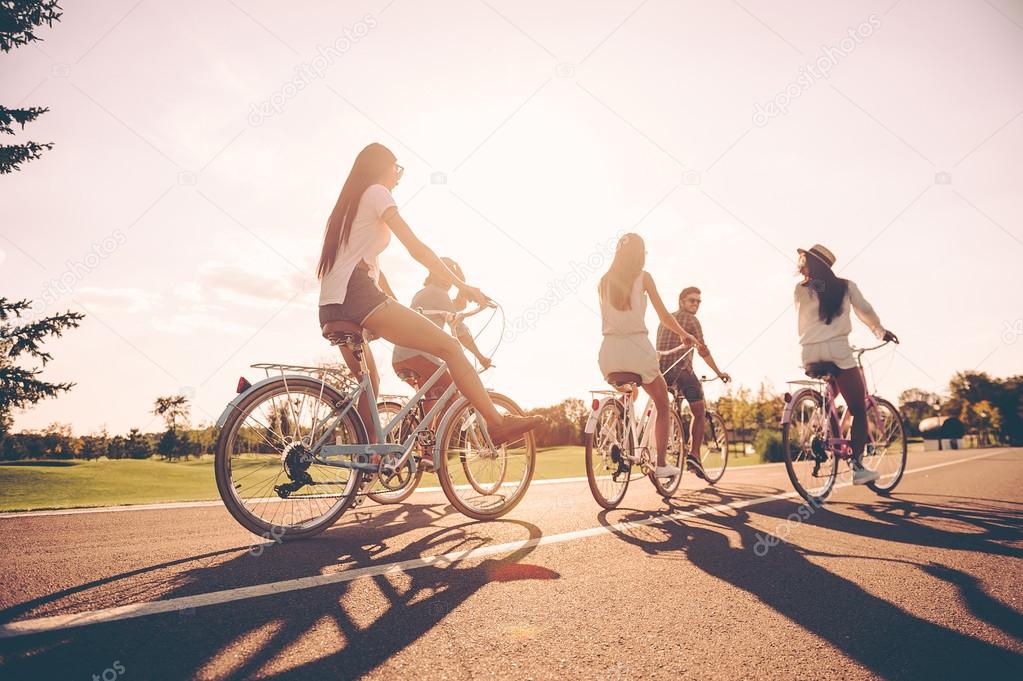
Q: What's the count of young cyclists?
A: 5